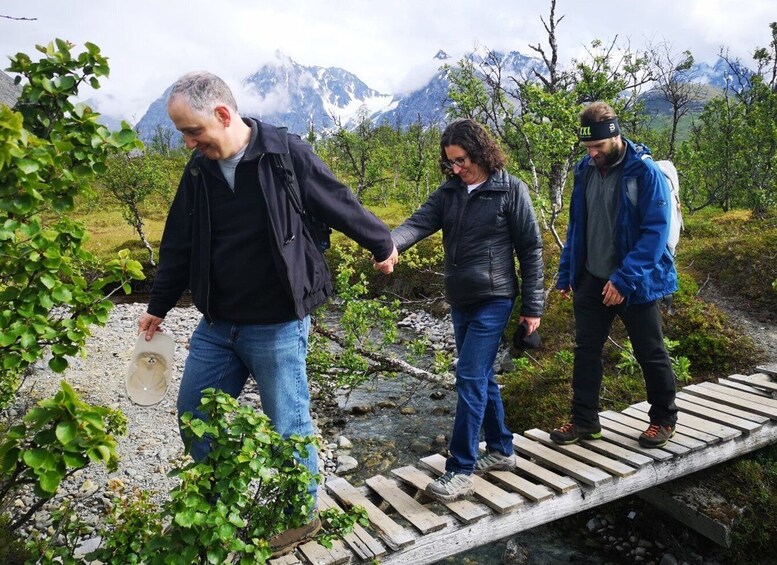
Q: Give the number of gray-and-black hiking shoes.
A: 2